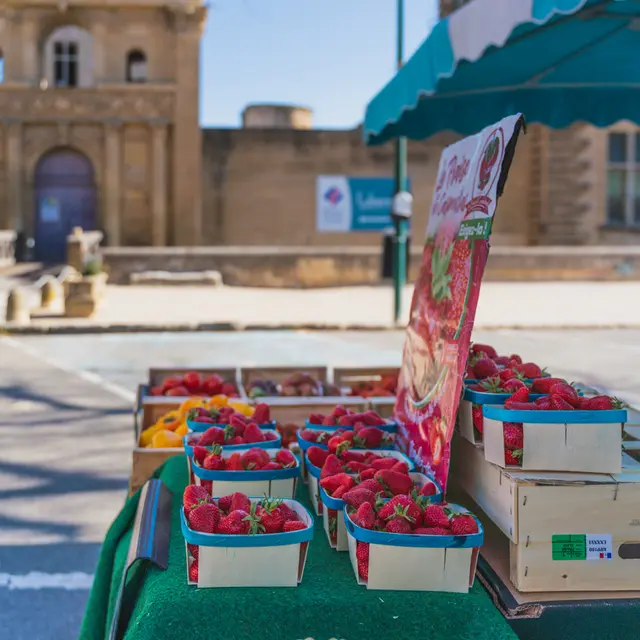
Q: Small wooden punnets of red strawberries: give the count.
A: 12